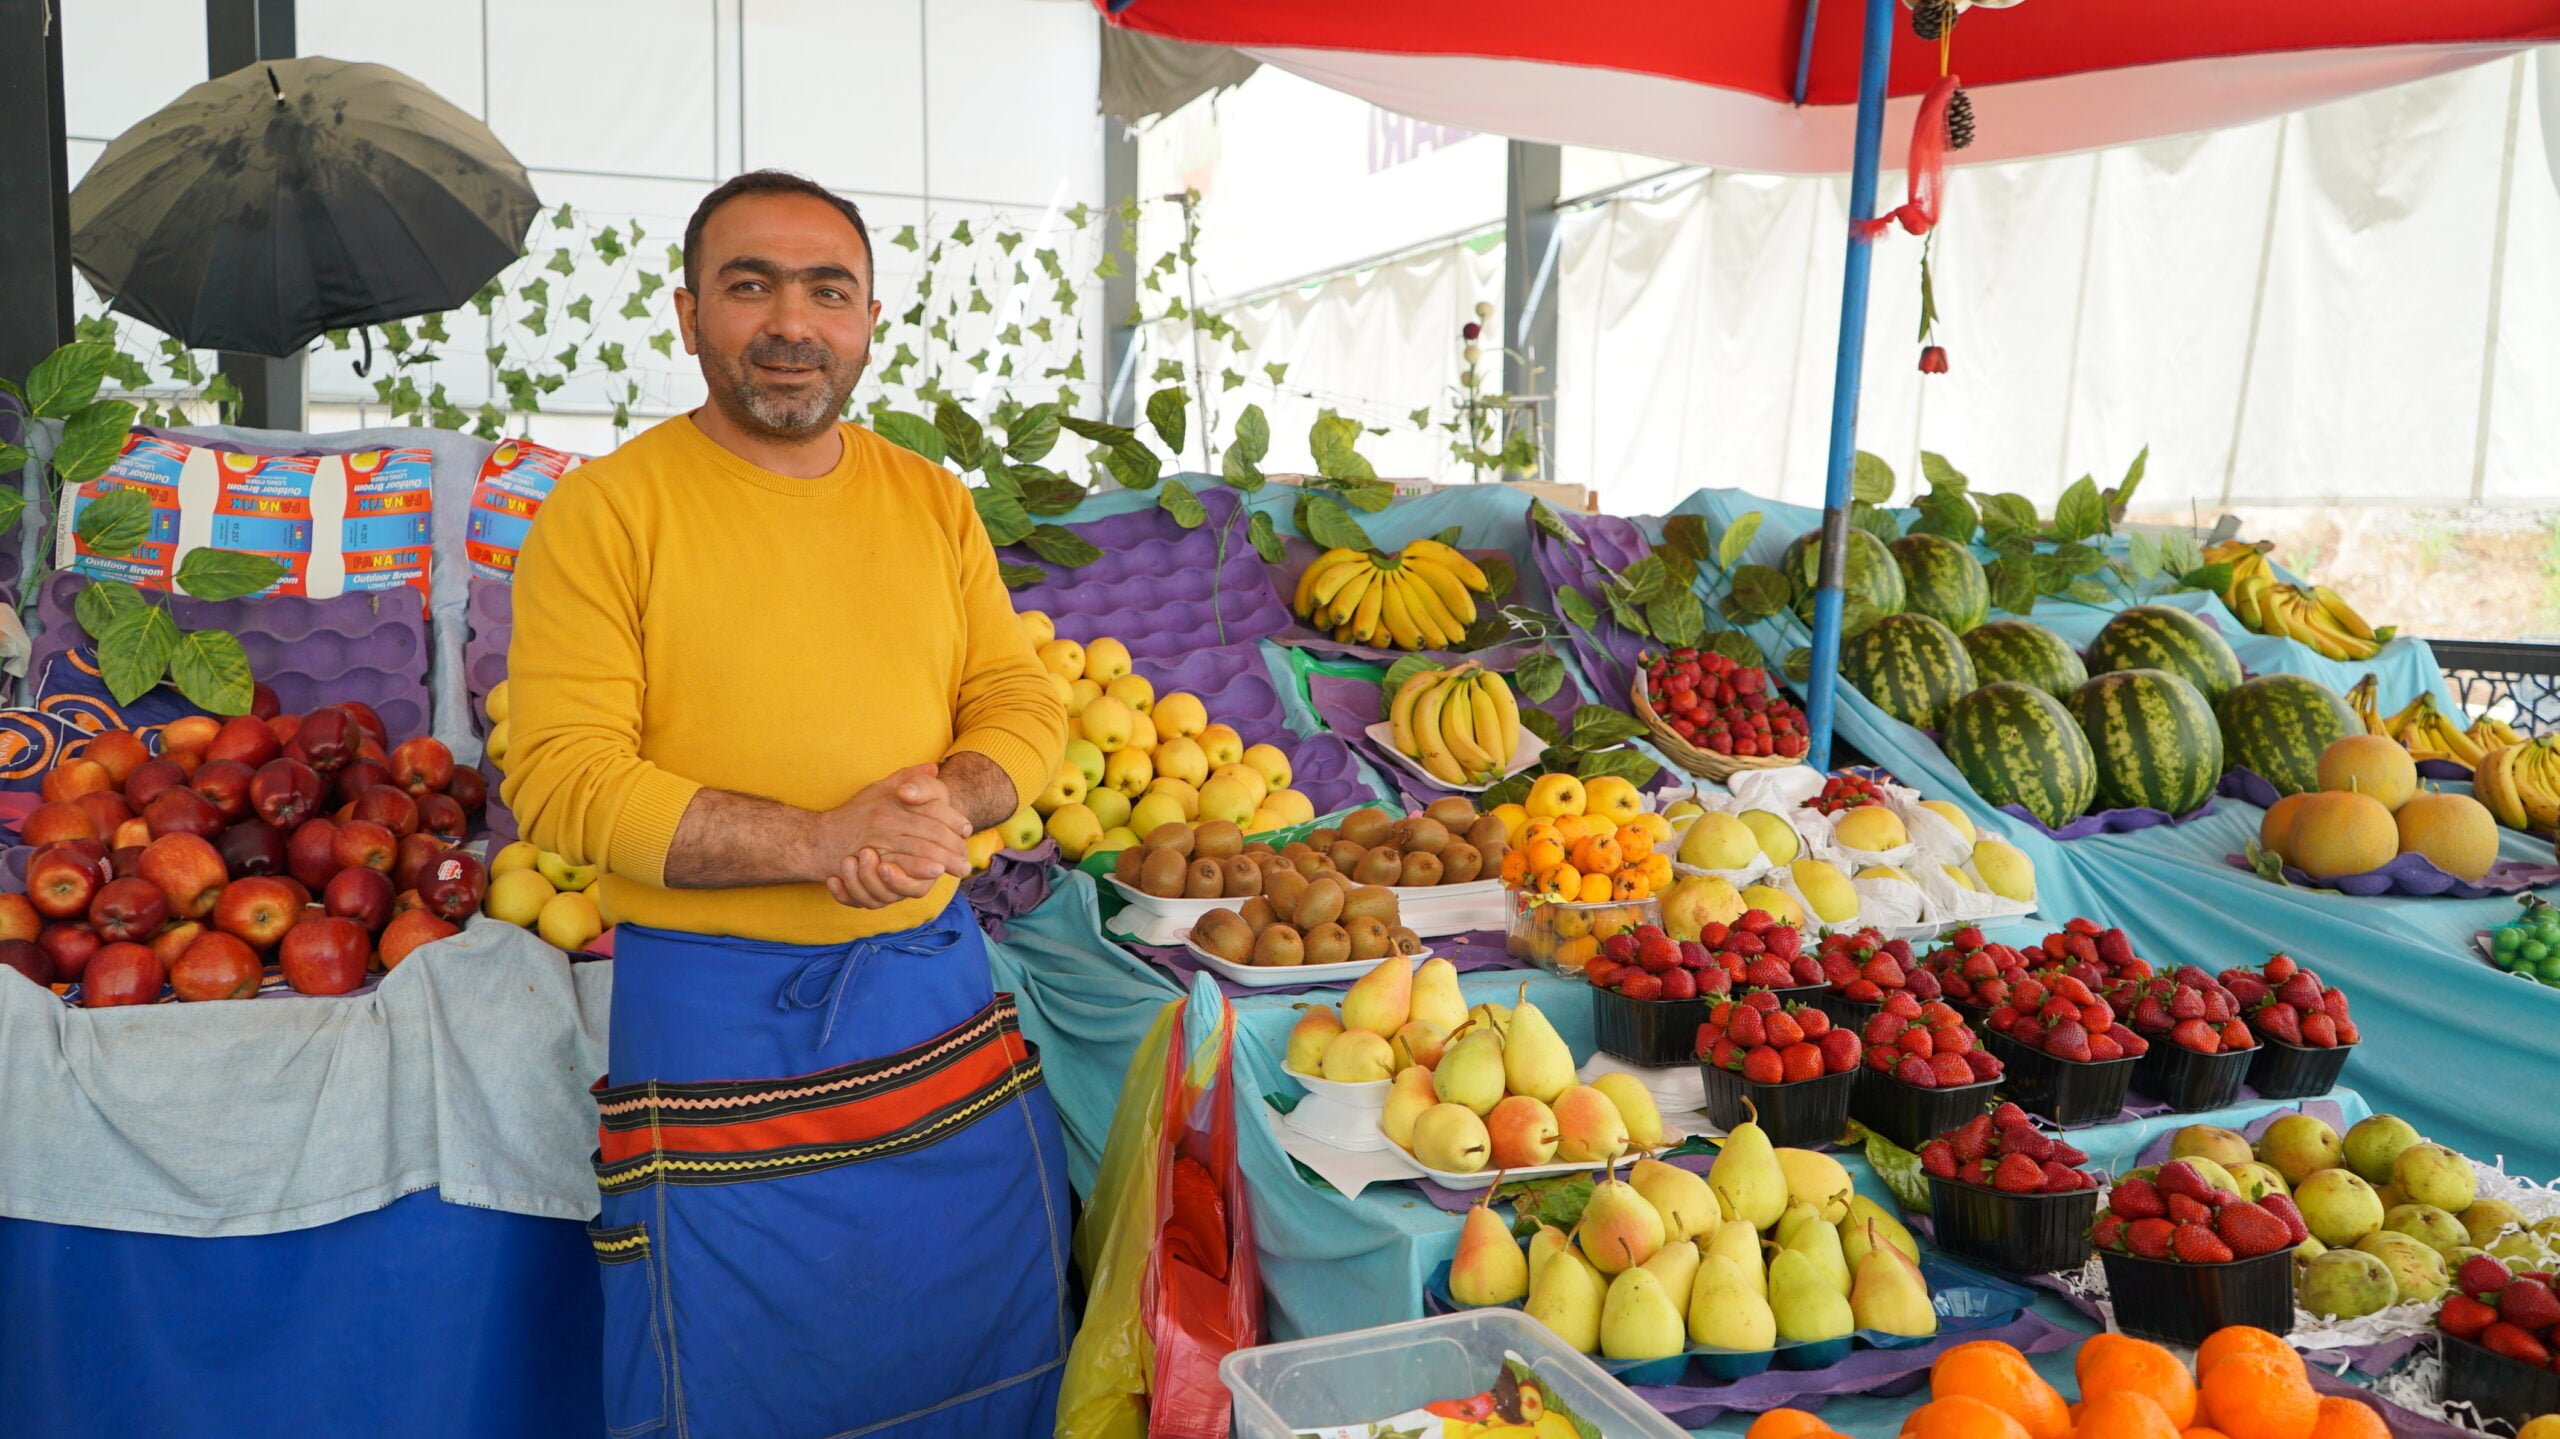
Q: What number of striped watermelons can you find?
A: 8